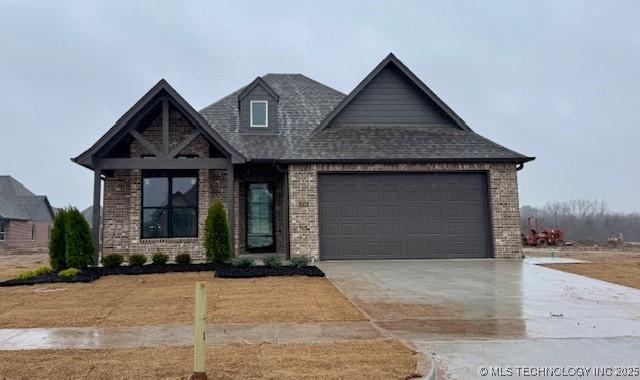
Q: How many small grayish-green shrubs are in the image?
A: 3